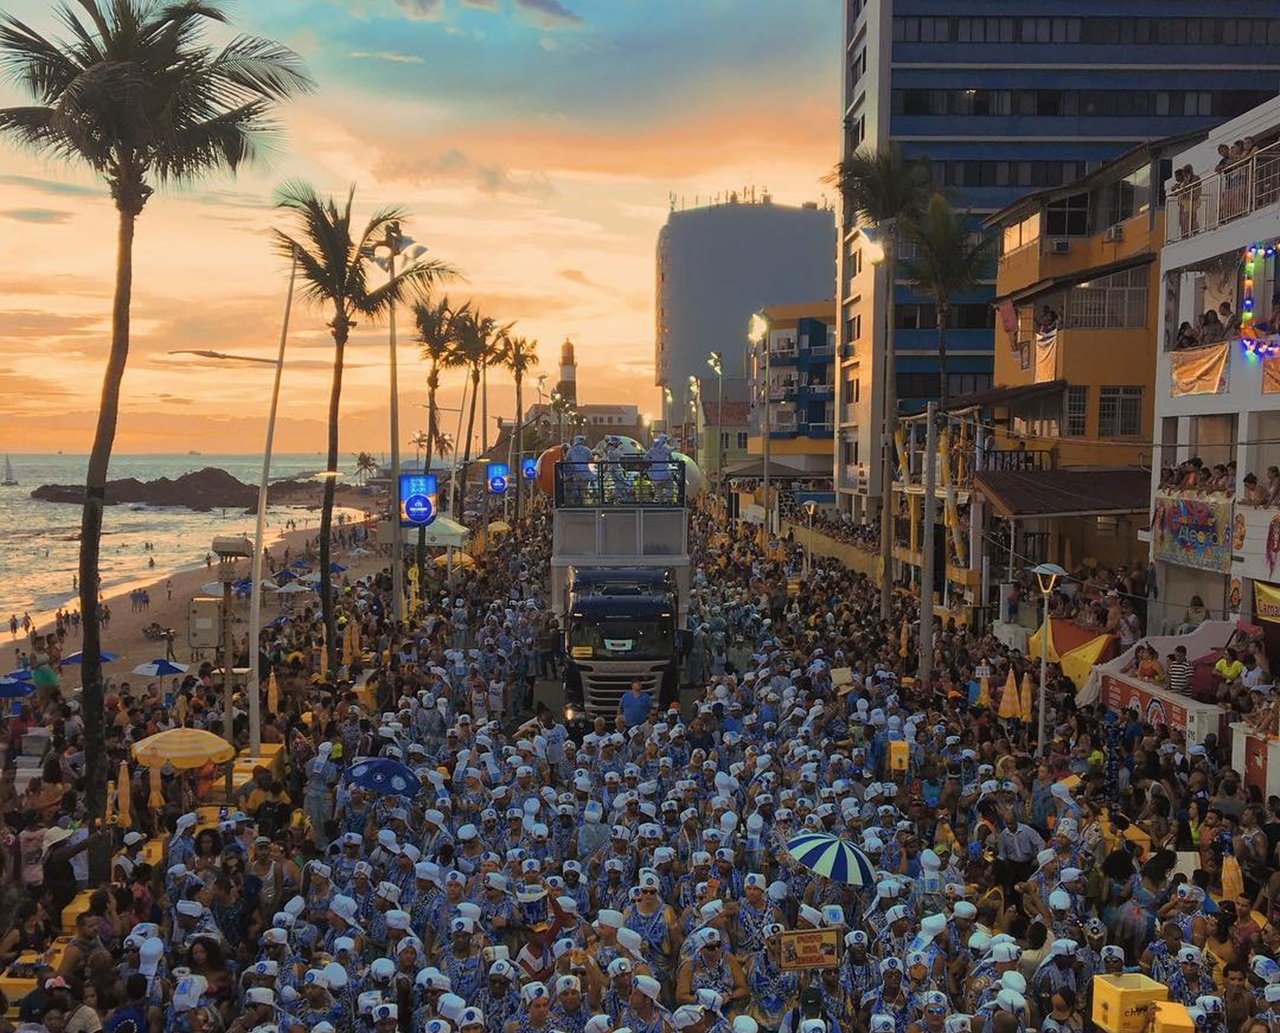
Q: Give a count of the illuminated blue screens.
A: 3